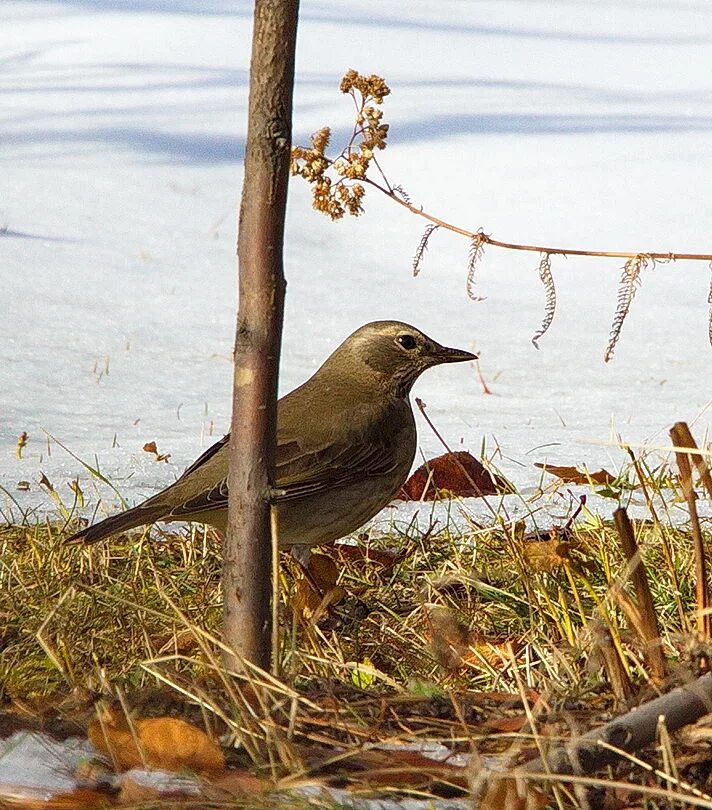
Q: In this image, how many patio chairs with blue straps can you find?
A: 0